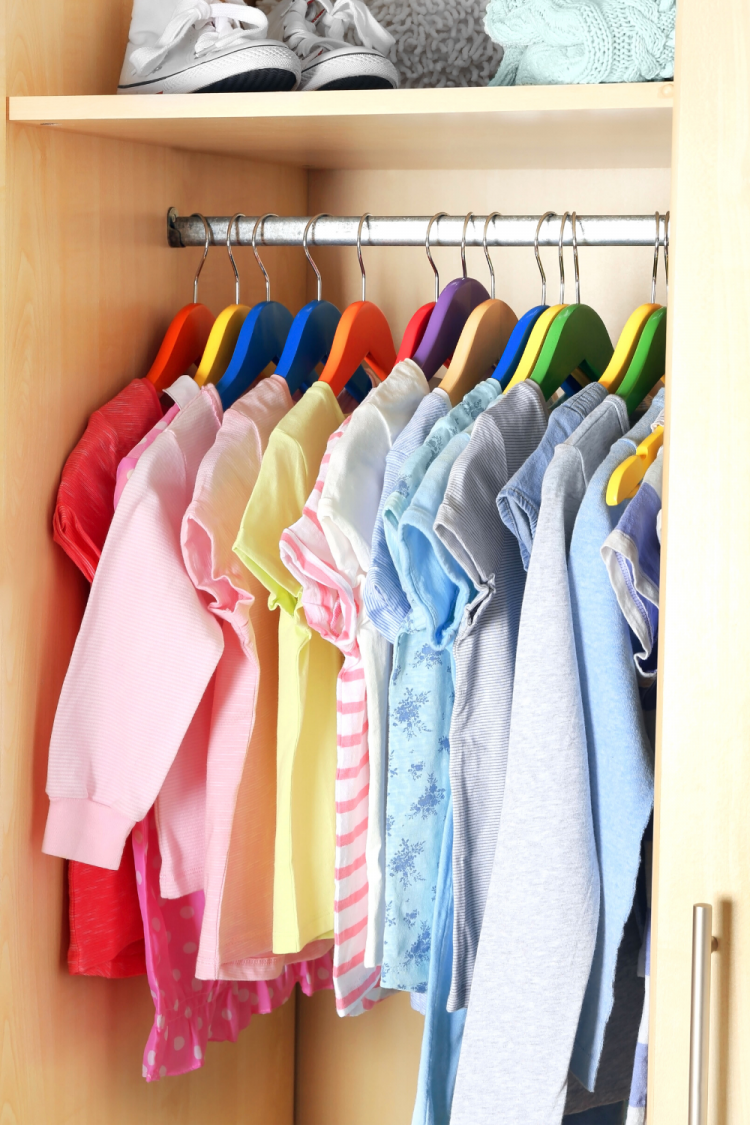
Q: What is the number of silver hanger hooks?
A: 13